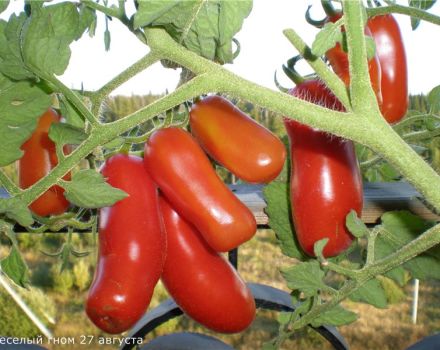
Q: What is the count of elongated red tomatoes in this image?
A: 8